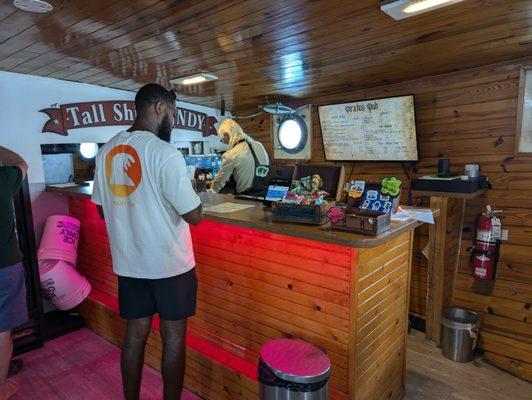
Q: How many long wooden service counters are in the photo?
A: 1